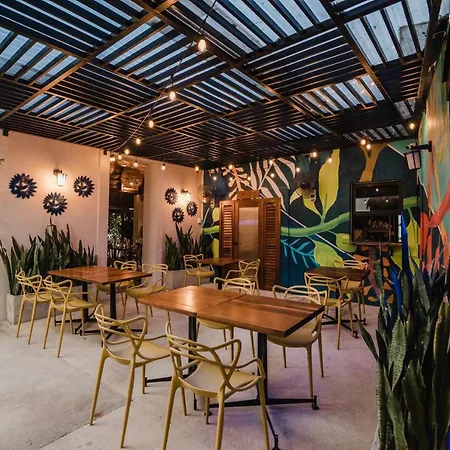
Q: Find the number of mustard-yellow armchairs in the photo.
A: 12